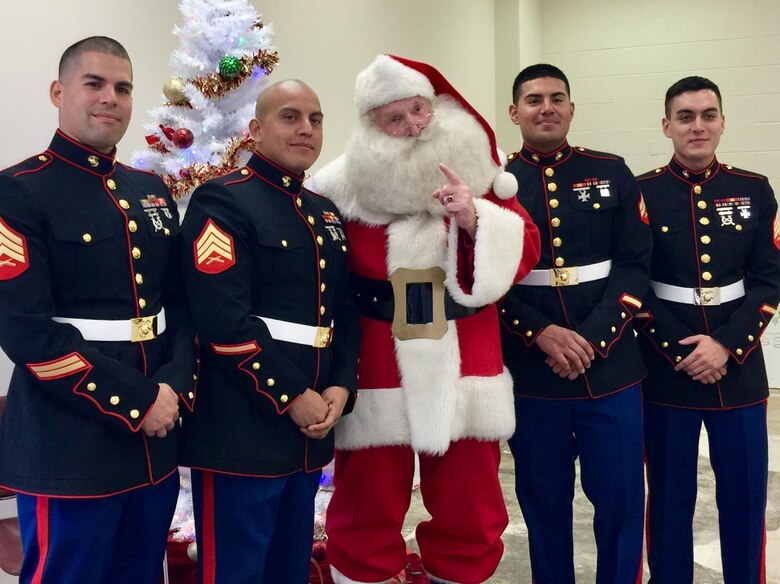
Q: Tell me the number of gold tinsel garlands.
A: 2